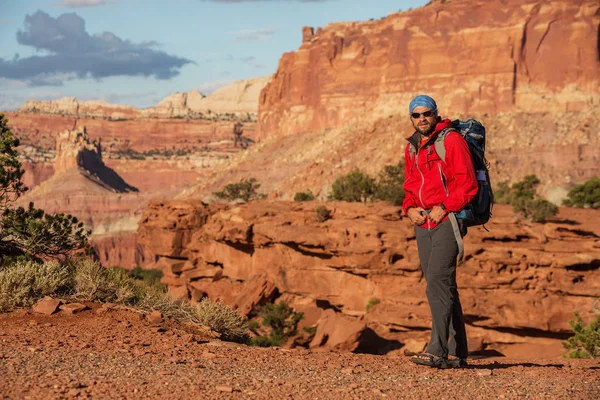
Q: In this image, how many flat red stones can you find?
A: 2